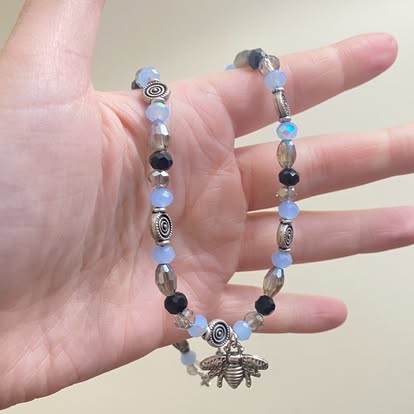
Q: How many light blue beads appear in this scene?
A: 12